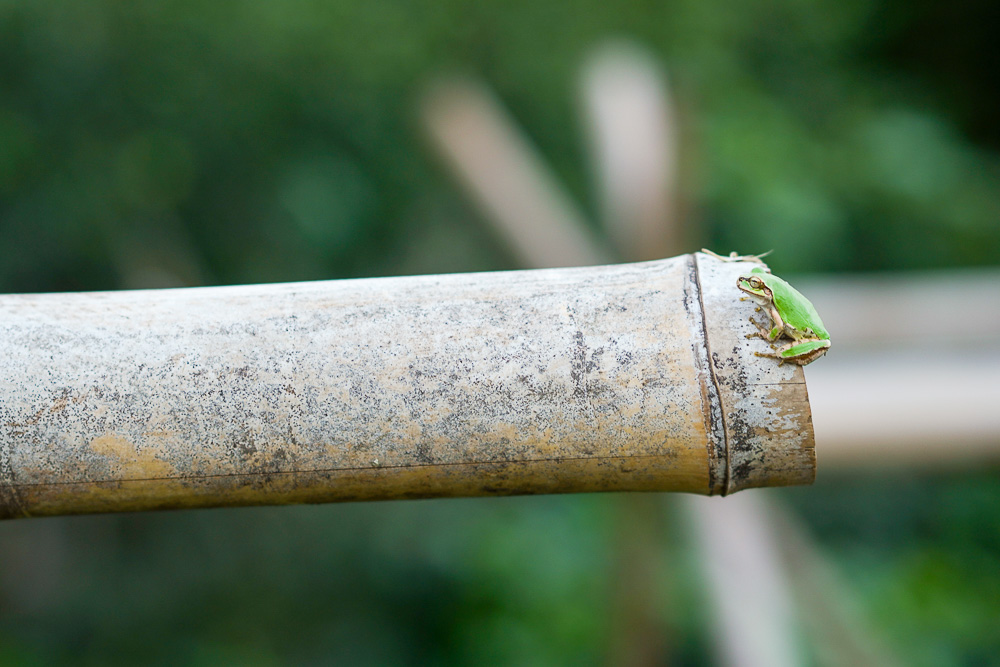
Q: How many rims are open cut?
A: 1